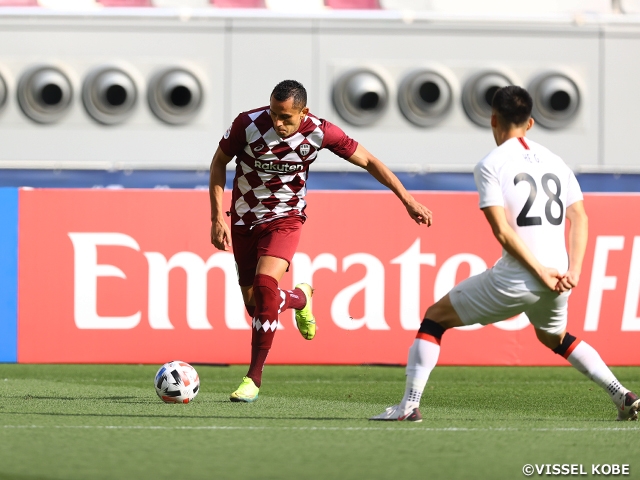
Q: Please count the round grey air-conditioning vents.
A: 8